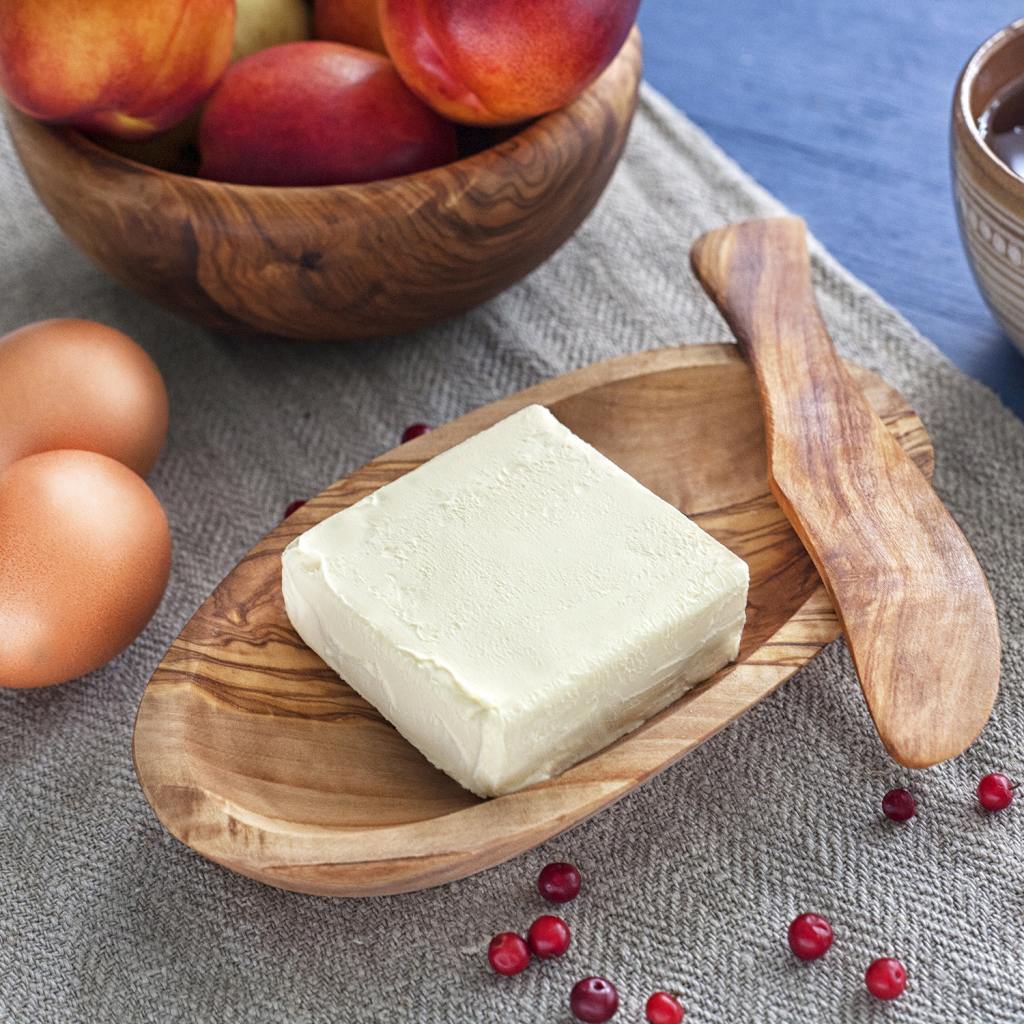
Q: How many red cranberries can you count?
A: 11